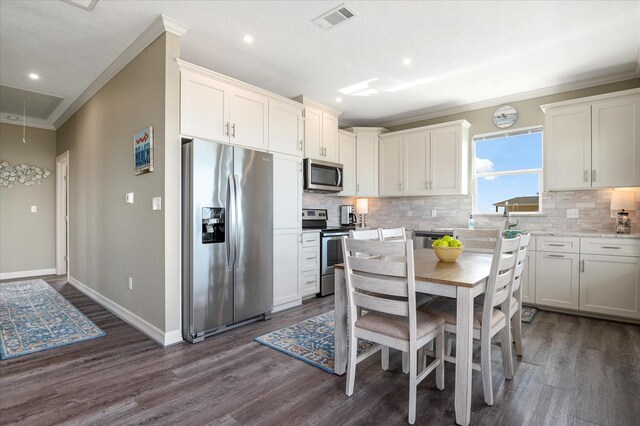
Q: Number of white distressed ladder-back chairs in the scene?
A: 6